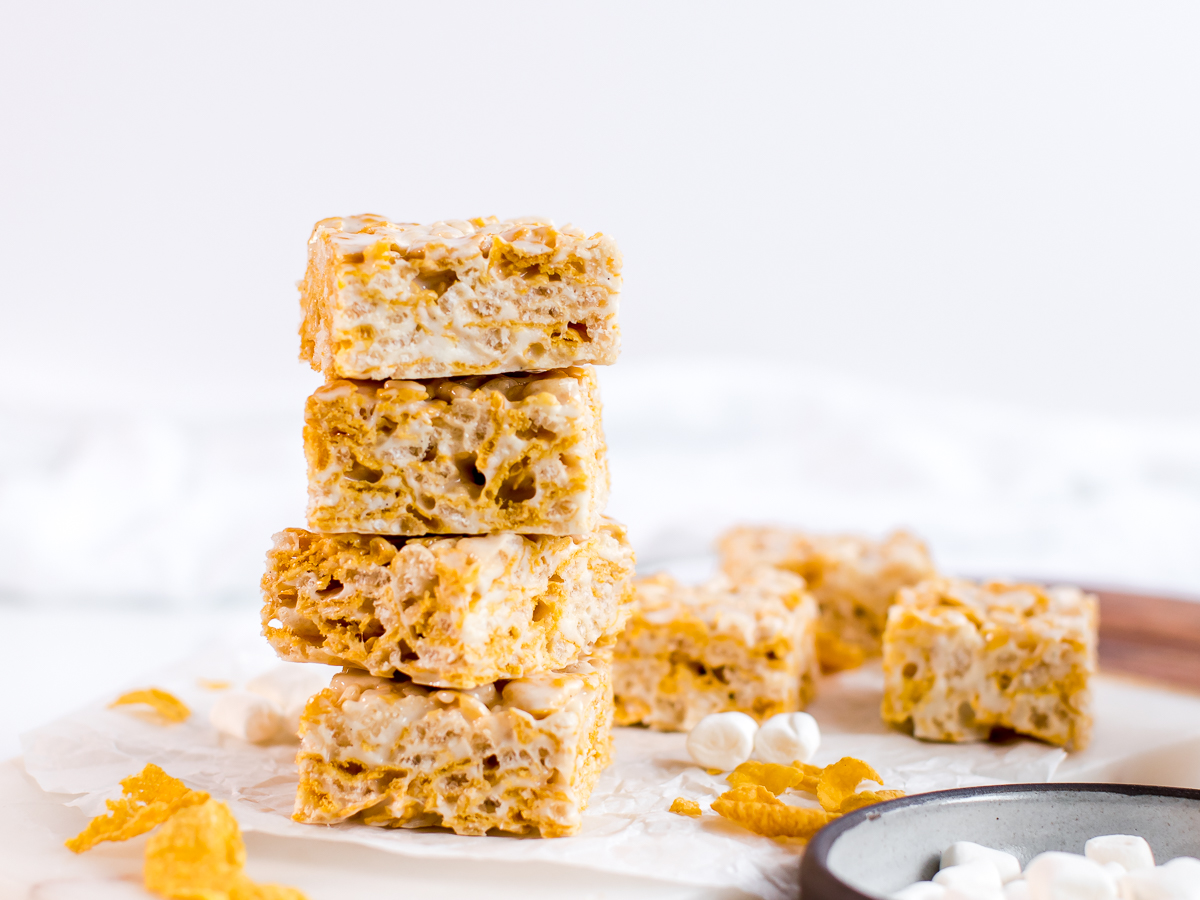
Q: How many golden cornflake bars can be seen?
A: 7